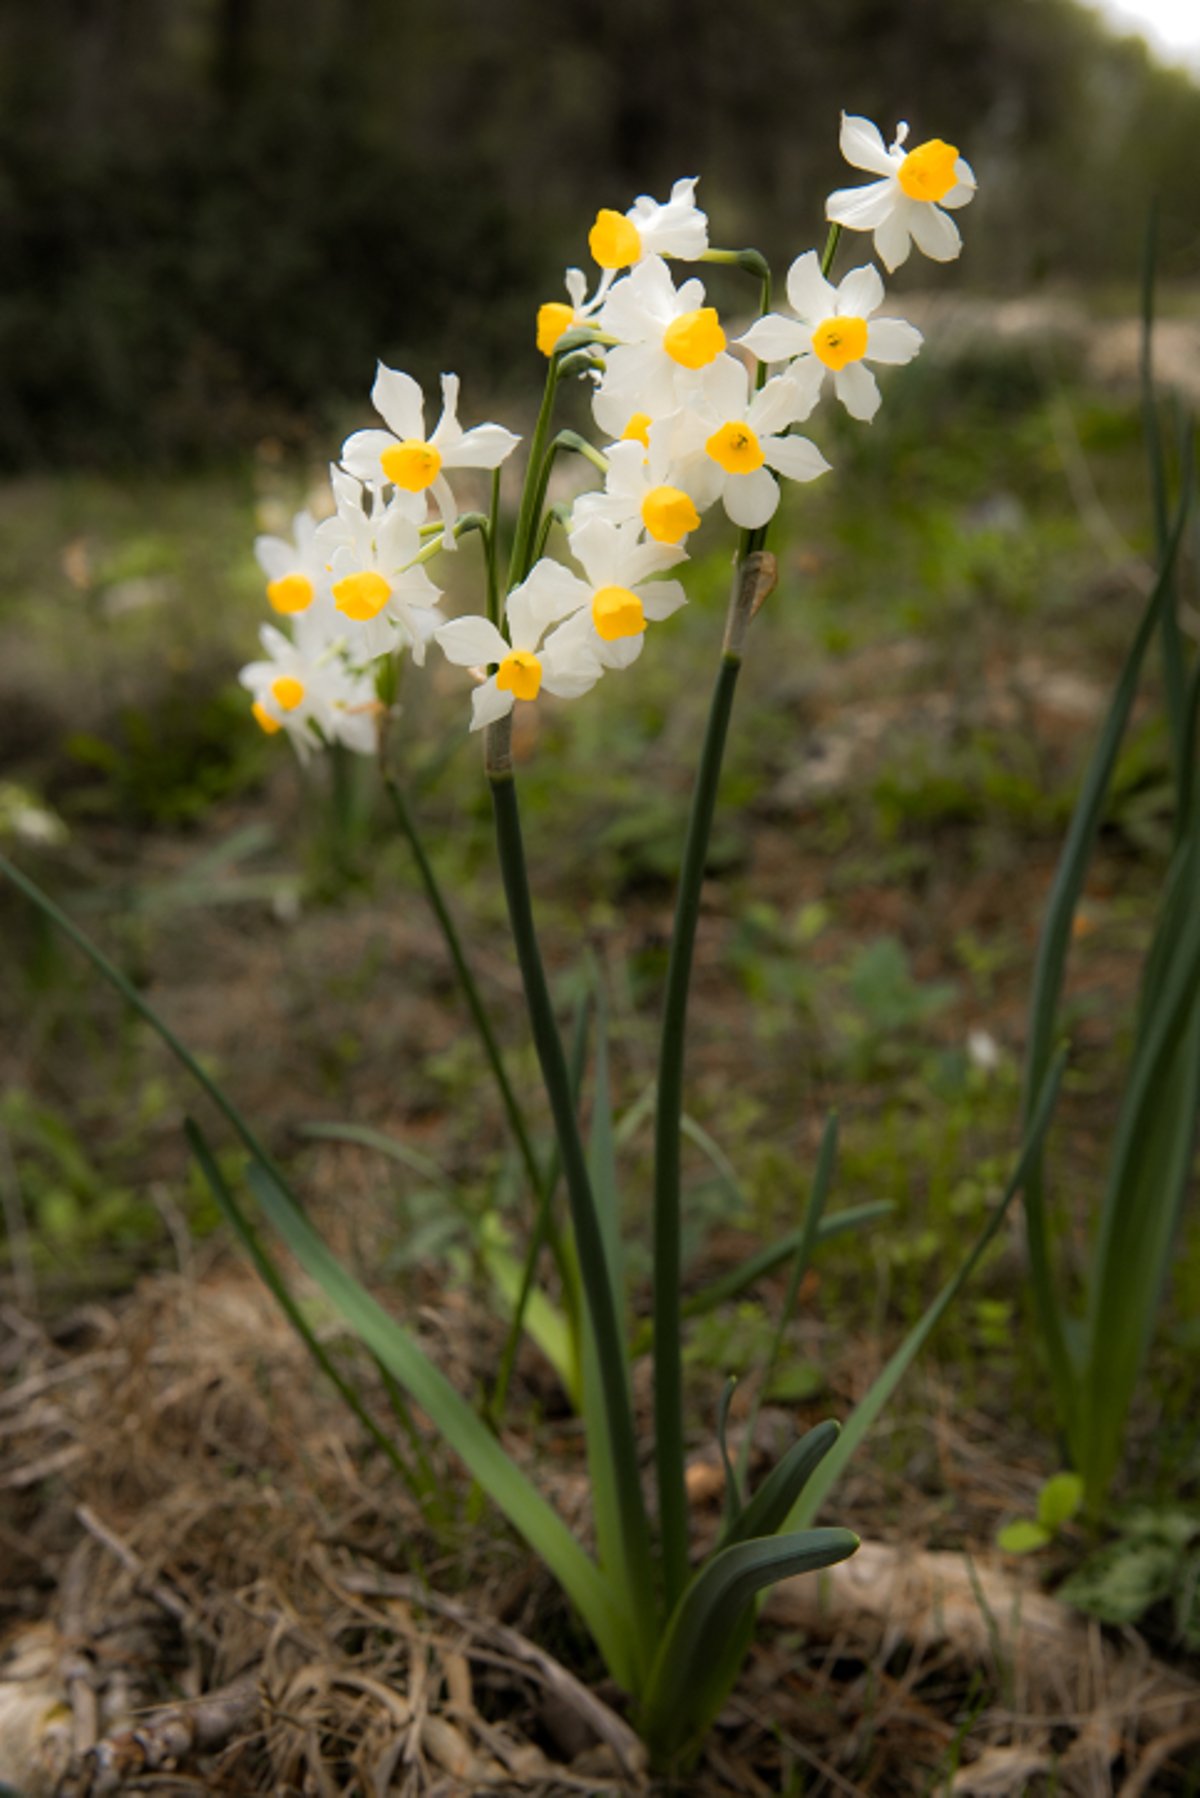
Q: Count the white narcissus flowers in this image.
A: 15